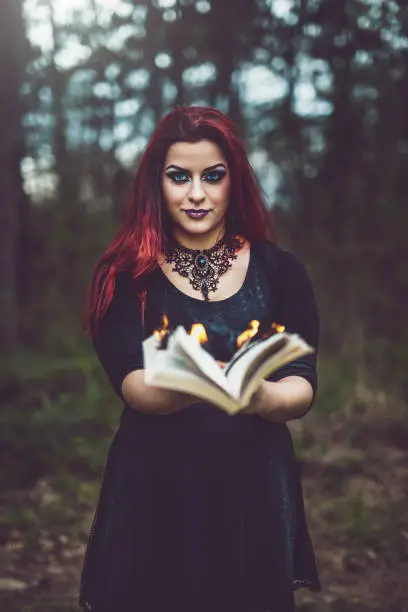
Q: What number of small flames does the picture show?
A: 4